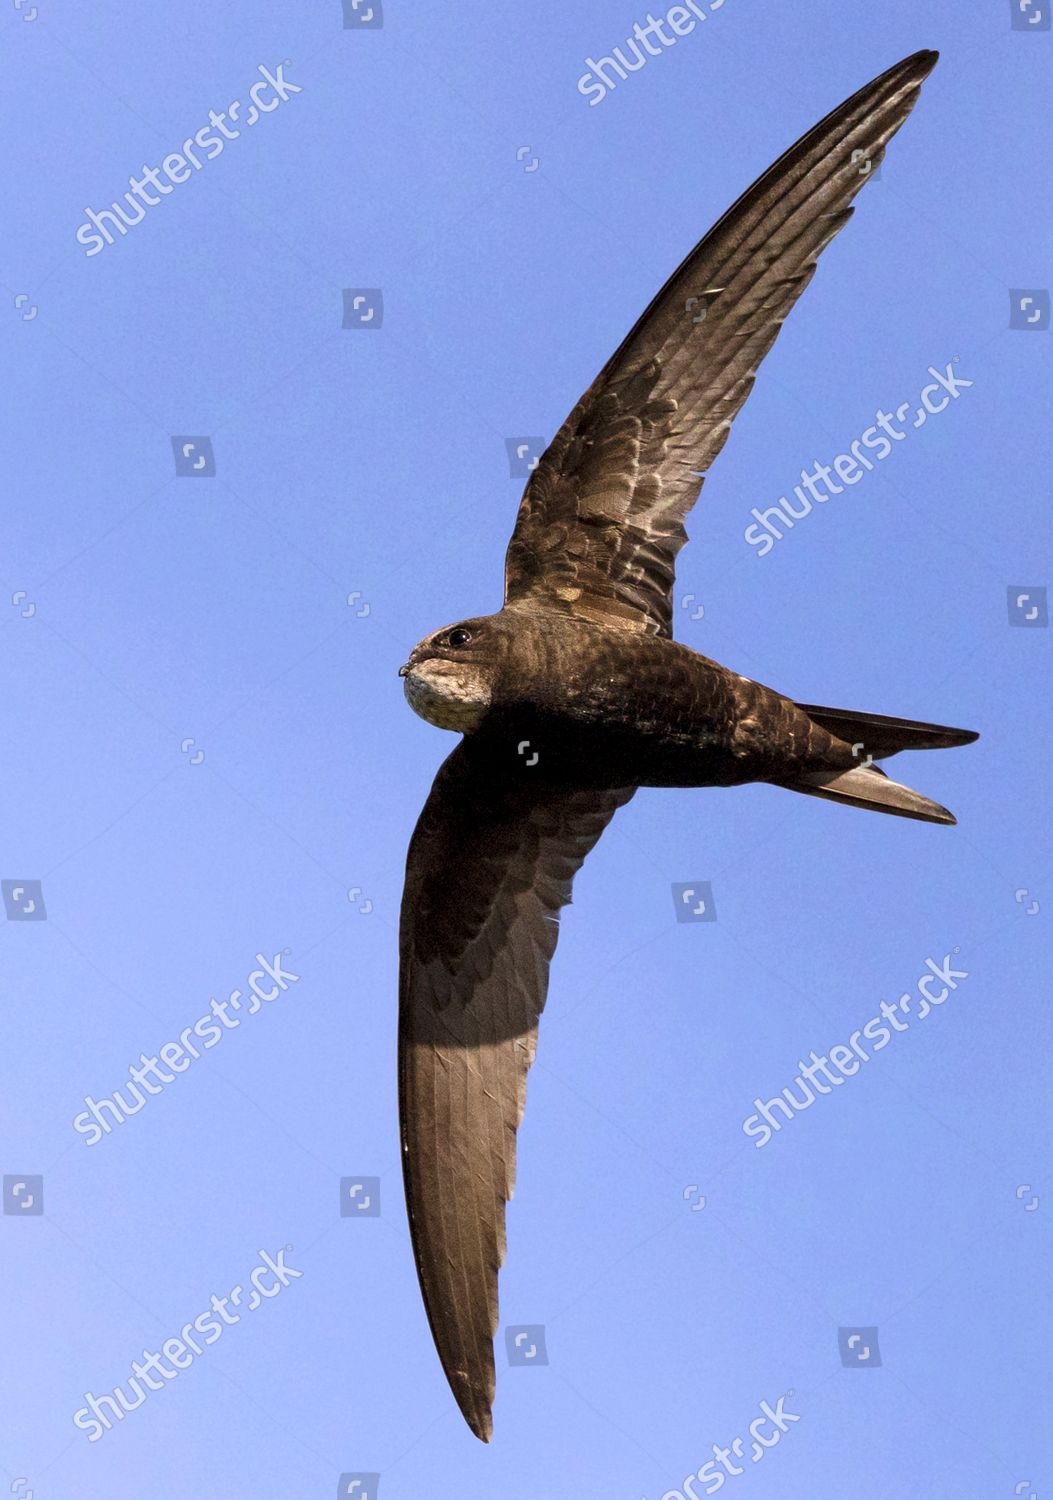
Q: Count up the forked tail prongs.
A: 2